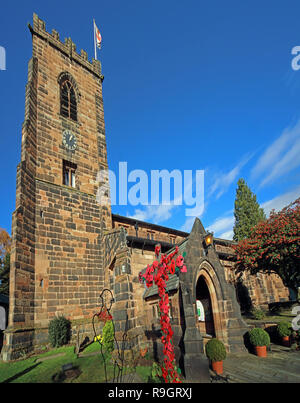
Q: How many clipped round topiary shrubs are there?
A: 3